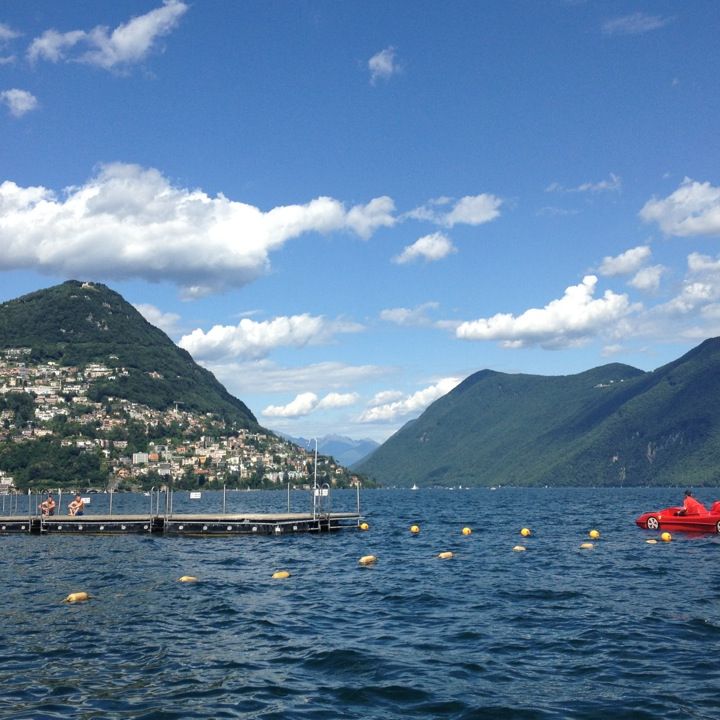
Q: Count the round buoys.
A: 6